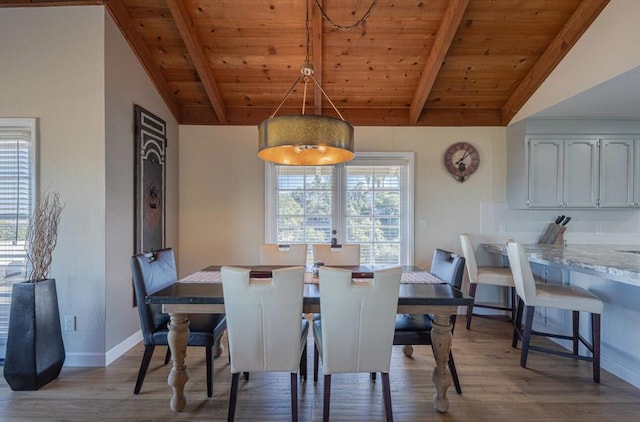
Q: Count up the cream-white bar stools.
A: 2